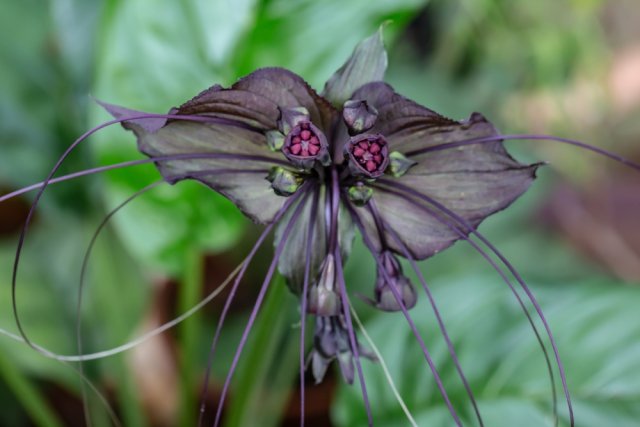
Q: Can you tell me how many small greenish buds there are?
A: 4